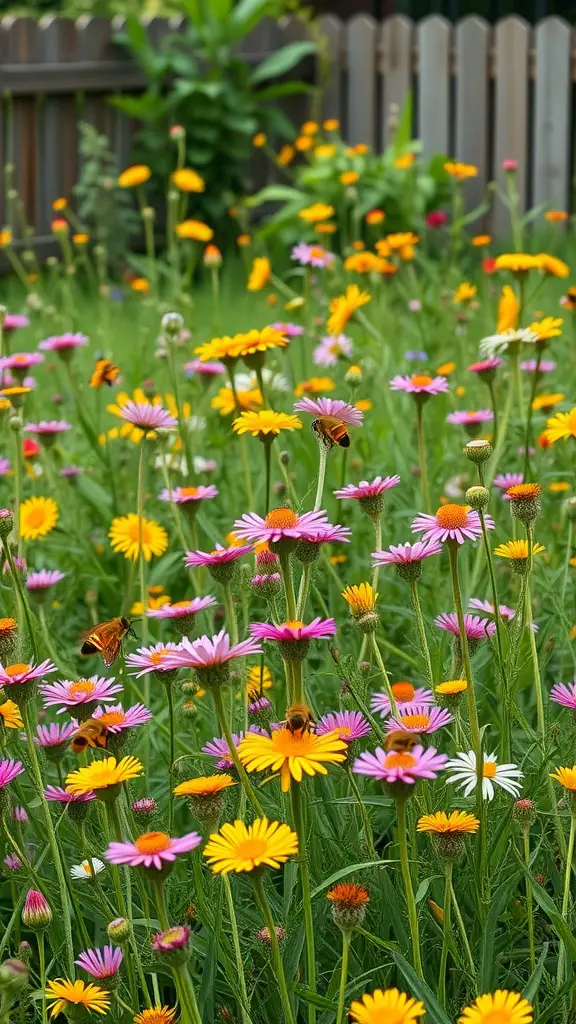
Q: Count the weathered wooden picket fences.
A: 1